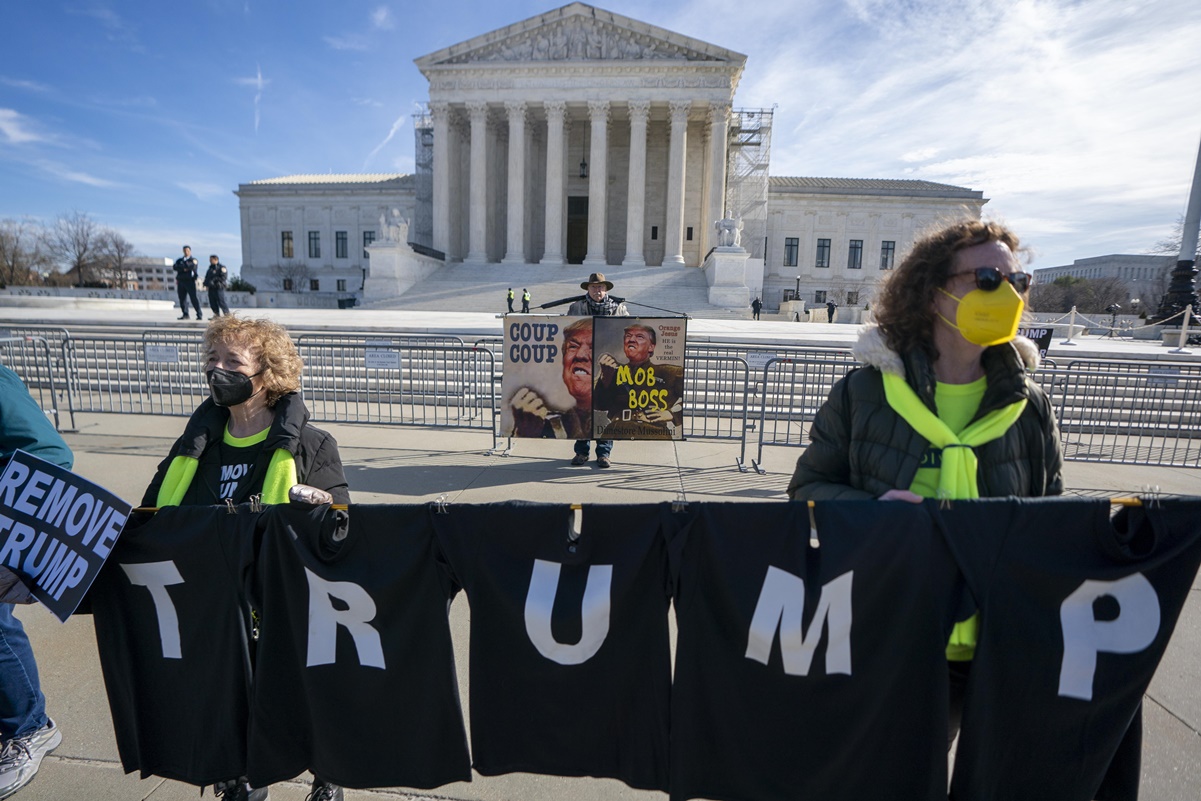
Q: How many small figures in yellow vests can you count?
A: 2